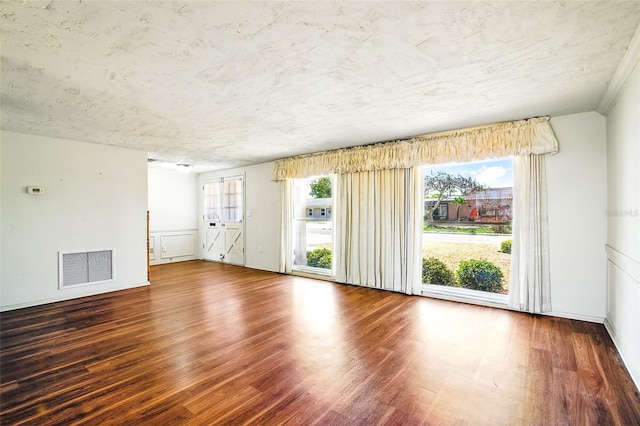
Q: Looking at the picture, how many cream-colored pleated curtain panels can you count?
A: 3